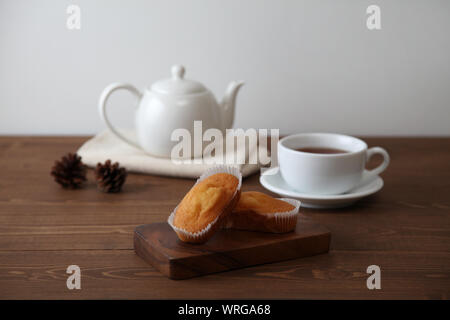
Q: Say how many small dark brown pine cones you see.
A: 2